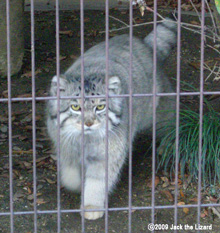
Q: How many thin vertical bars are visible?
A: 9